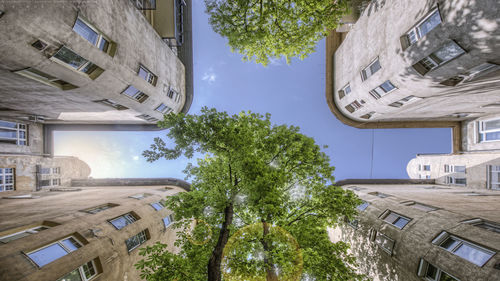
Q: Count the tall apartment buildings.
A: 4